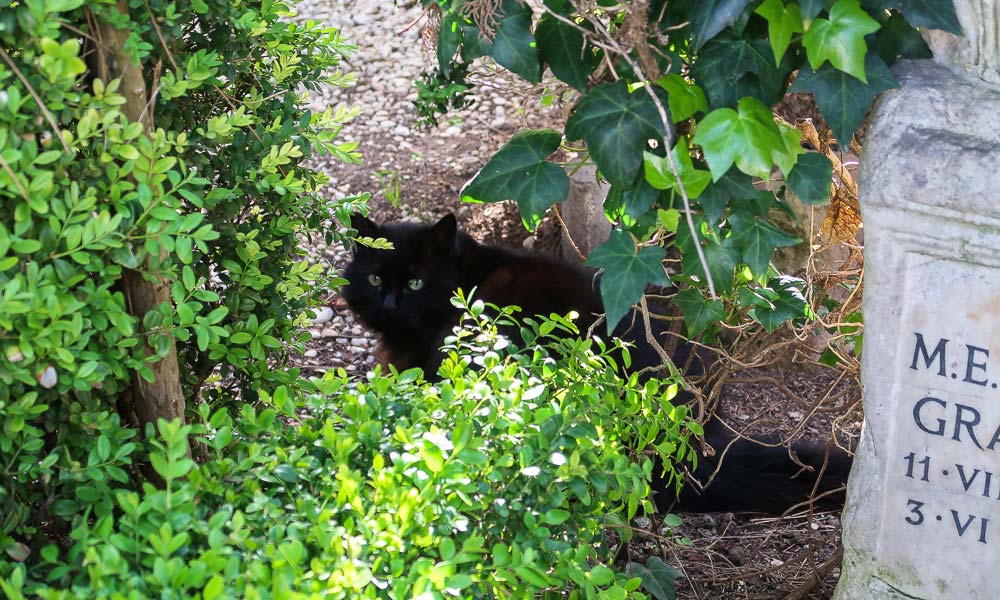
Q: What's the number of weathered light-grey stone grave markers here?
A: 1